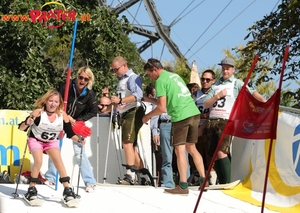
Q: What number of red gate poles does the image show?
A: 2